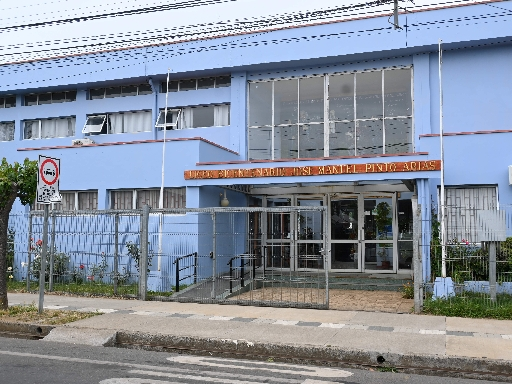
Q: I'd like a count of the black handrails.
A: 2